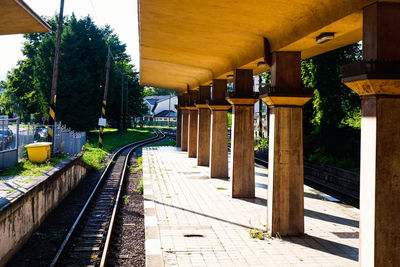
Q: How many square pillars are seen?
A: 8